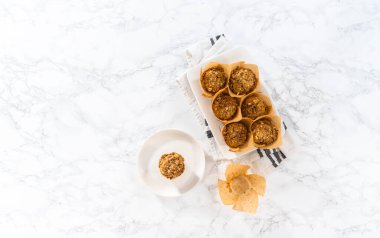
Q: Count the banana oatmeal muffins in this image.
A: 7